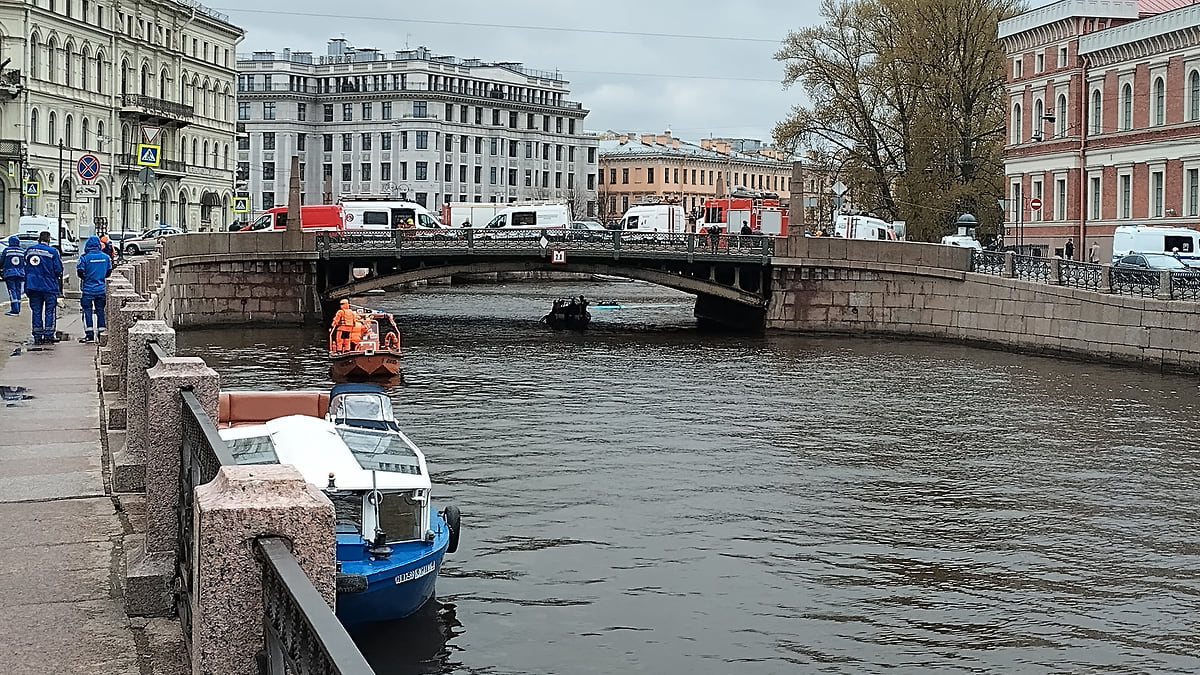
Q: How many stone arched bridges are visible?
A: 1